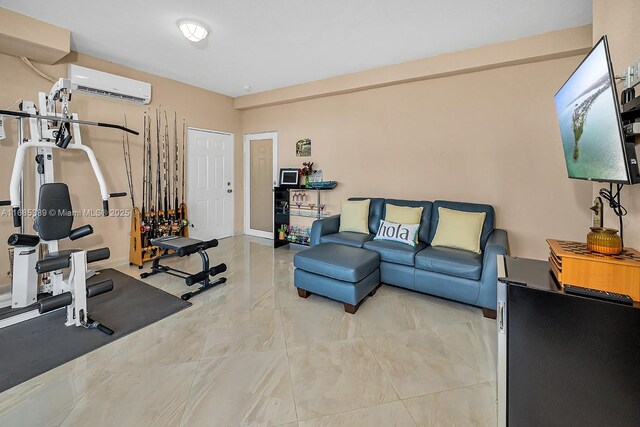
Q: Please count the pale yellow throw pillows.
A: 3